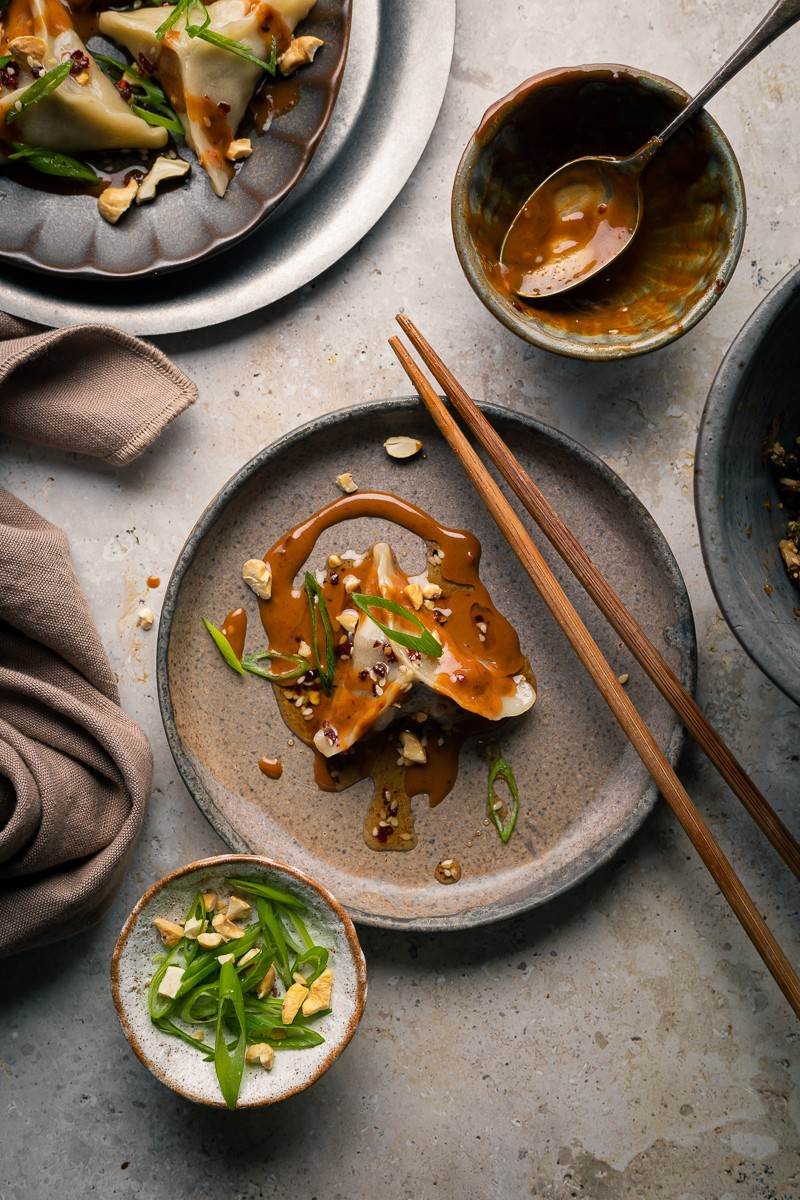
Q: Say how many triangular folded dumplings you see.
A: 3